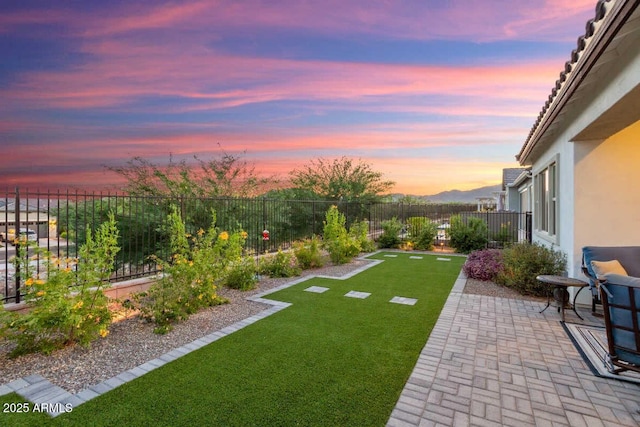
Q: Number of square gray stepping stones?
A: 6